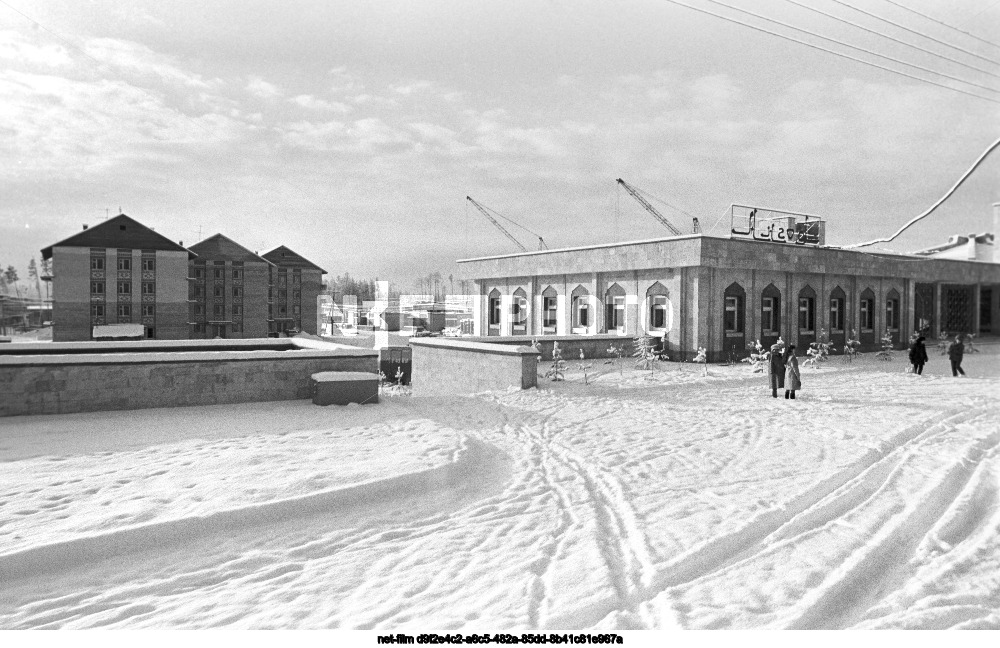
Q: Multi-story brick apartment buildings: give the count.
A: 3